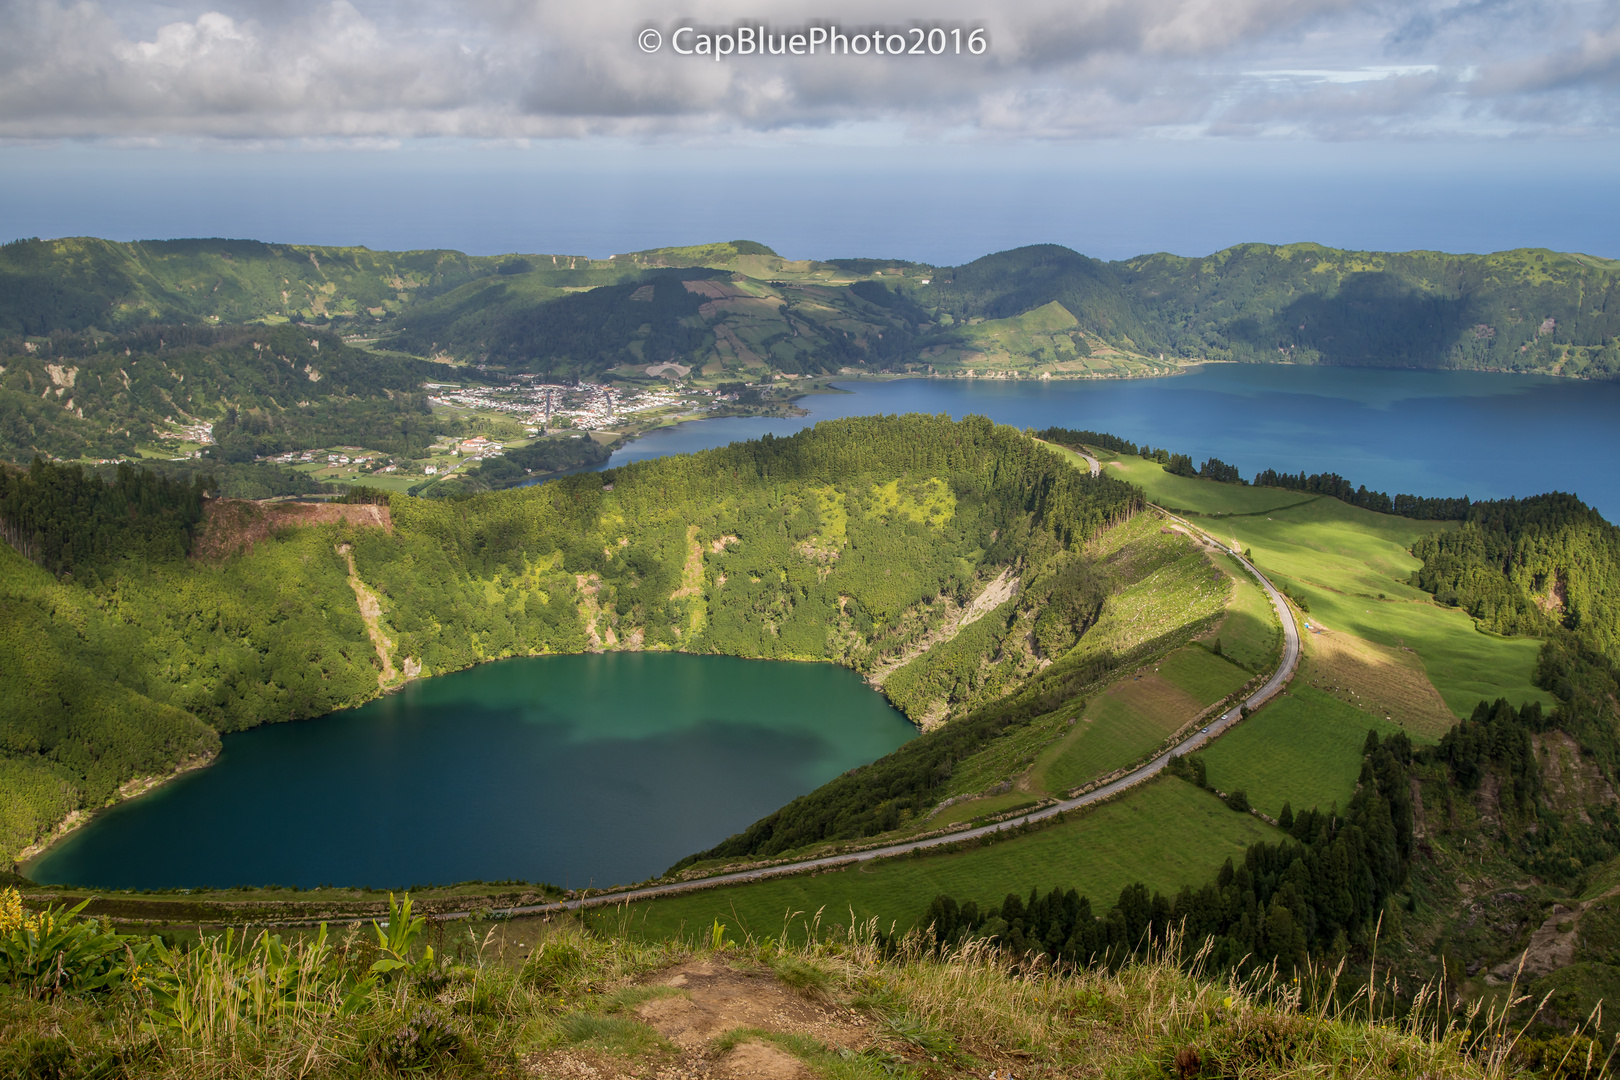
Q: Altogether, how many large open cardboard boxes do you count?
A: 0